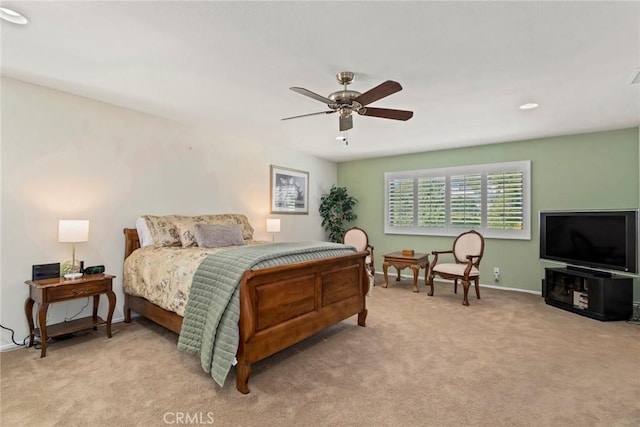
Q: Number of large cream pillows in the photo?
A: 2